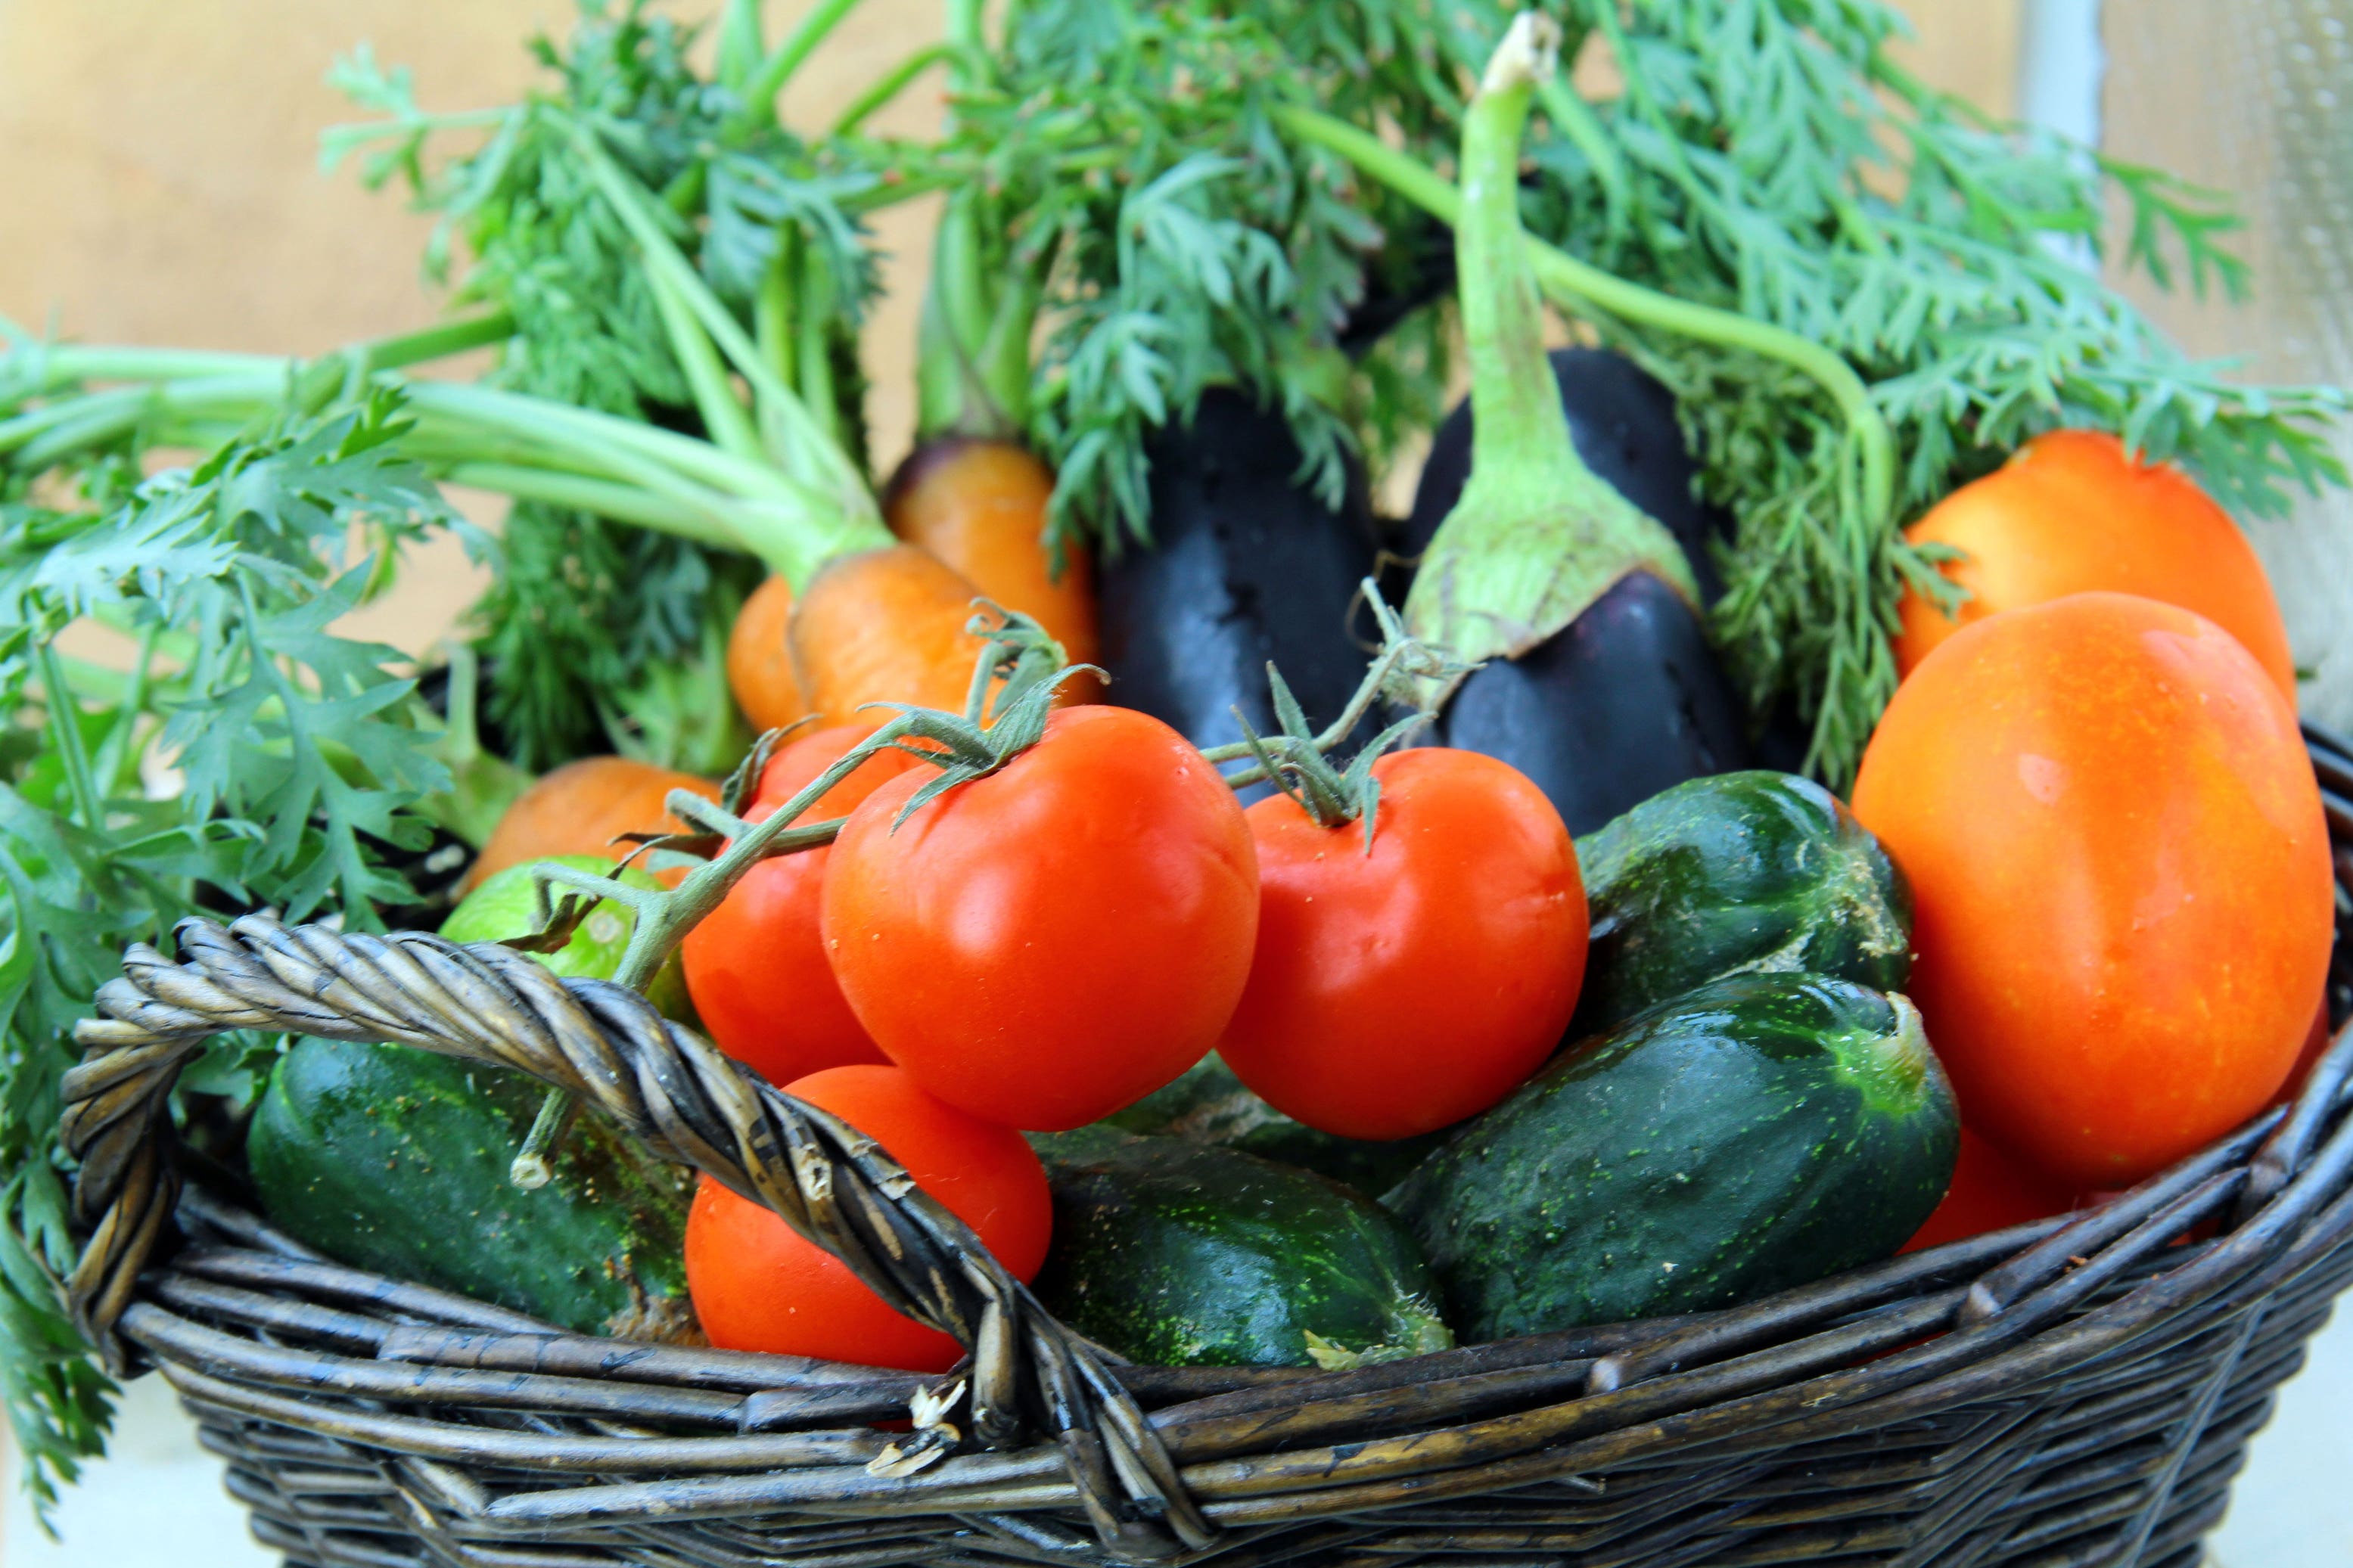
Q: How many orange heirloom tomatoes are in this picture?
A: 2